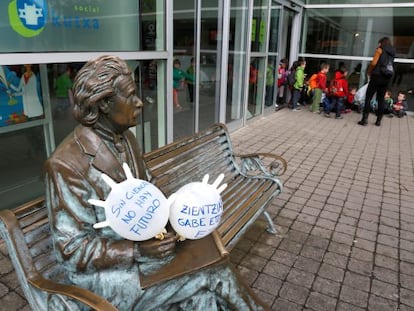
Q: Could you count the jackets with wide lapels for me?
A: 1